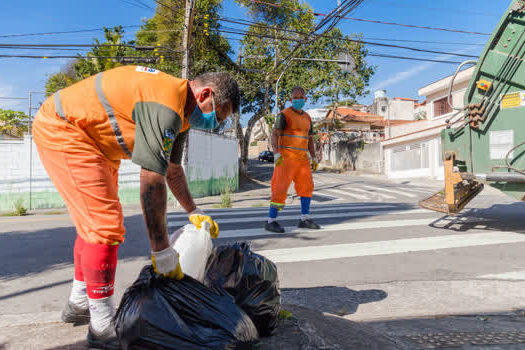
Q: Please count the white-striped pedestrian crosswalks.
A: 2